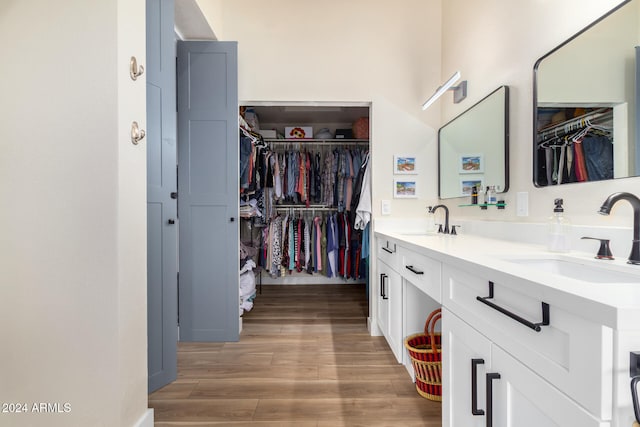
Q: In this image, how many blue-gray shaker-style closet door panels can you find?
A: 2